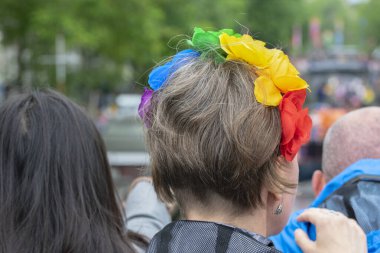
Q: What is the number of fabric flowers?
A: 6